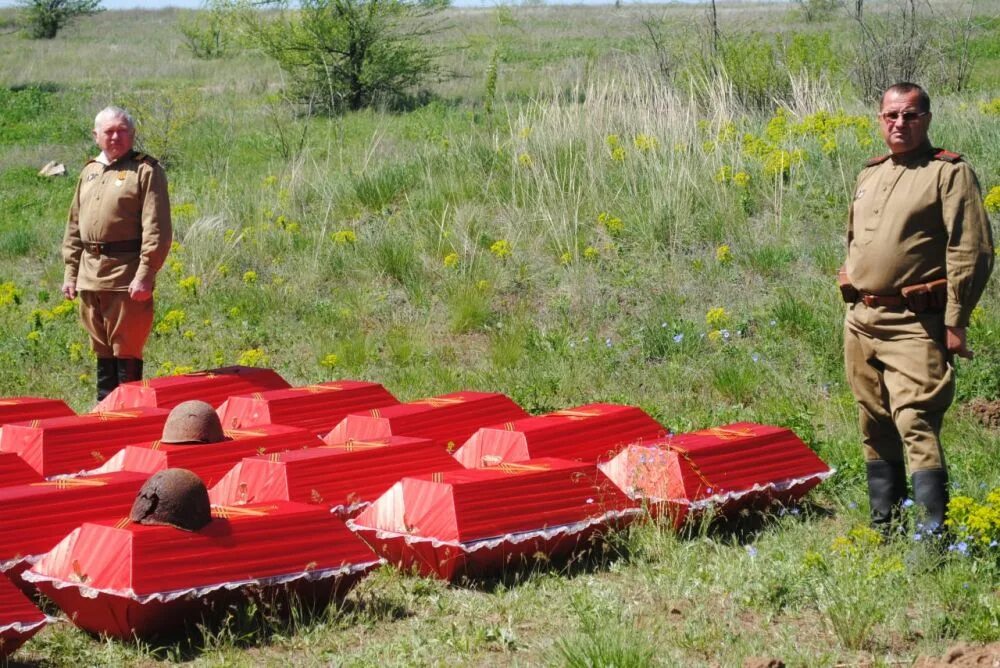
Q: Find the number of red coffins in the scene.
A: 14